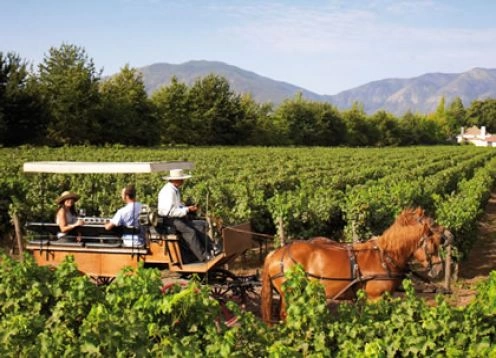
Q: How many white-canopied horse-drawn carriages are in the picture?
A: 1